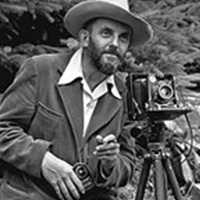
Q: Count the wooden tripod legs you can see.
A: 3